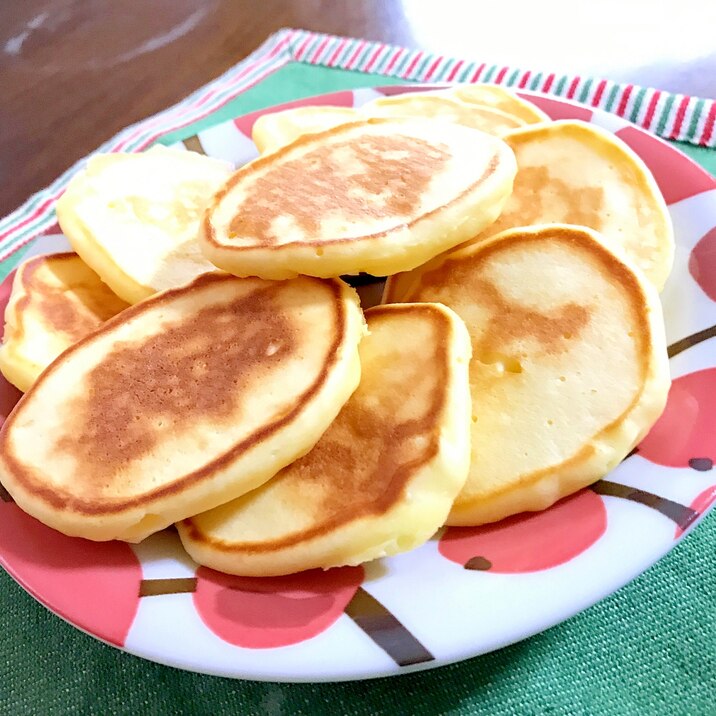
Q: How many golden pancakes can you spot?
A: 10